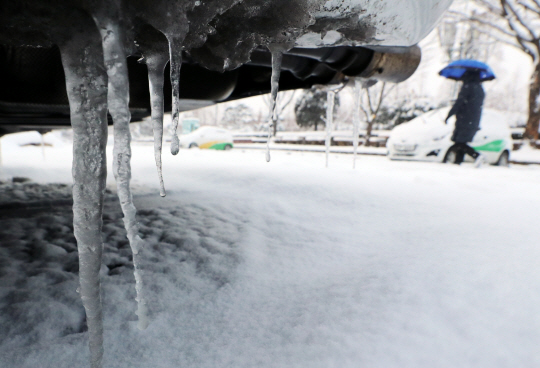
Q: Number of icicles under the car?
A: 7